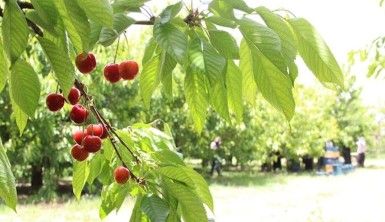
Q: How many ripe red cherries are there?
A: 12